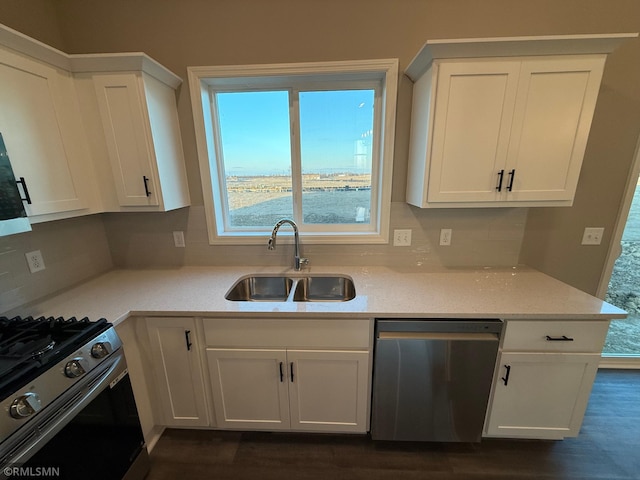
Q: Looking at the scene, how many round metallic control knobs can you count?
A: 3